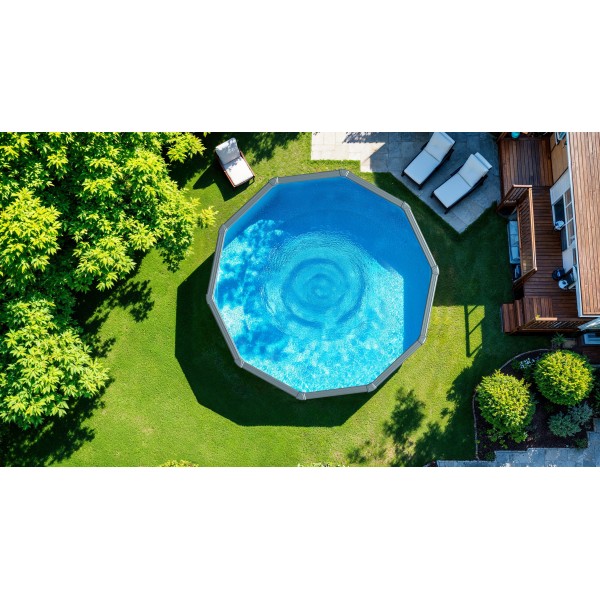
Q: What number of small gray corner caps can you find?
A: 10